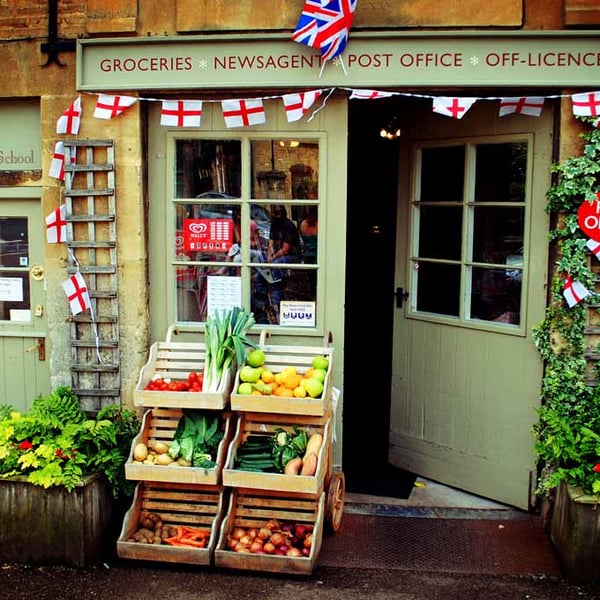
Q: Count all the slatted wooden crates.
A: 6